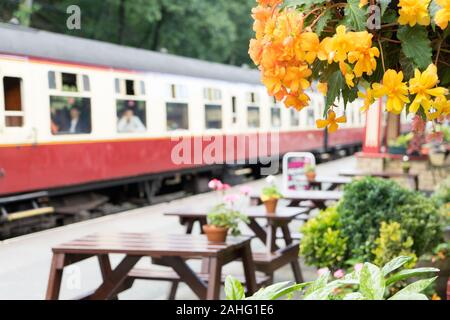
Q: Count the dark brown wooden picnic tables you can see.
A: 5